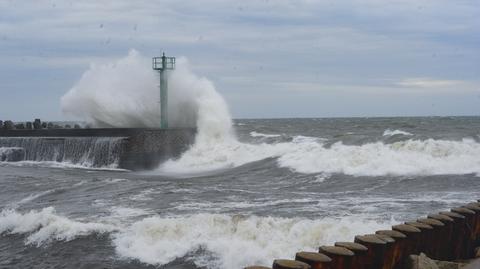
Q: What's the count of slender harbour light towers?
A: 1